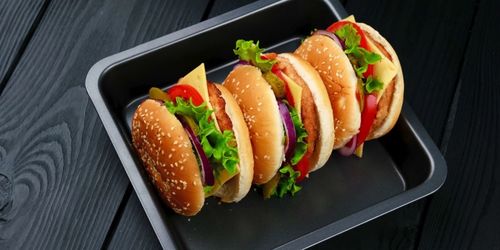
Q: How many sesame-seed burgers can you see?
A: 3